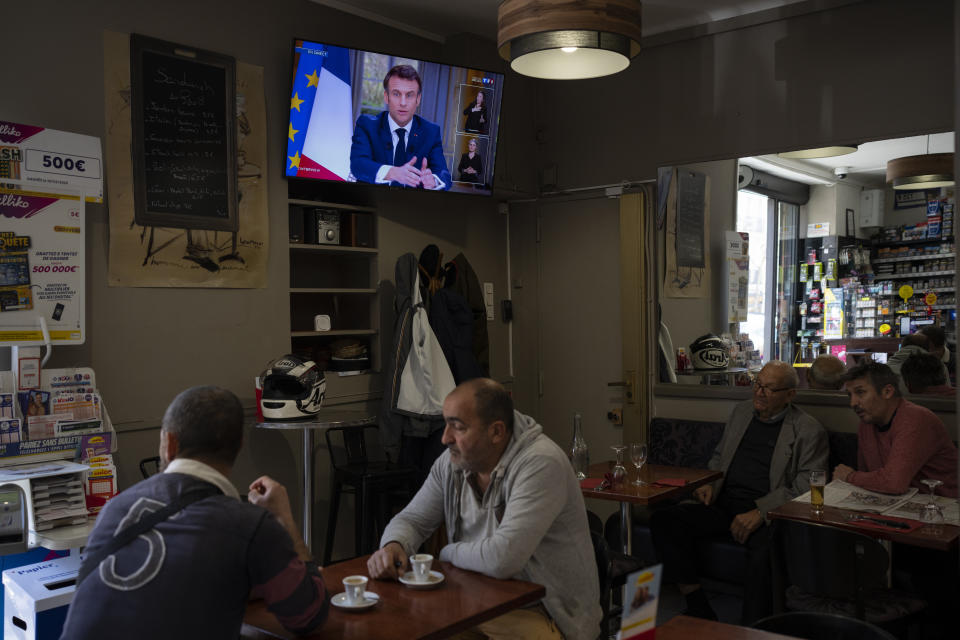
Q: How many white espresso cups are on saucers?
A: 2